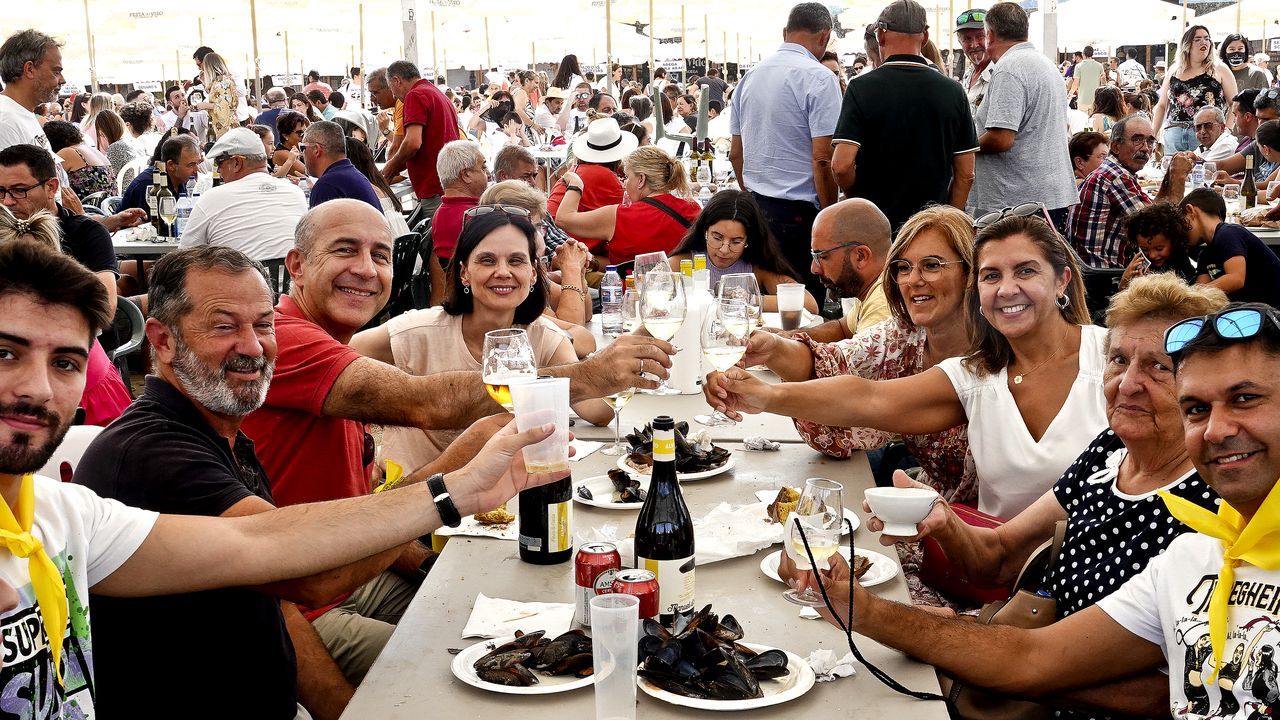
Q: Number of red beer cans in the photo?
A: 2